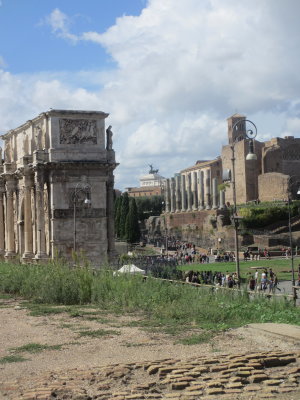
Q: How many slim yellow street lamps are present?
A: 0